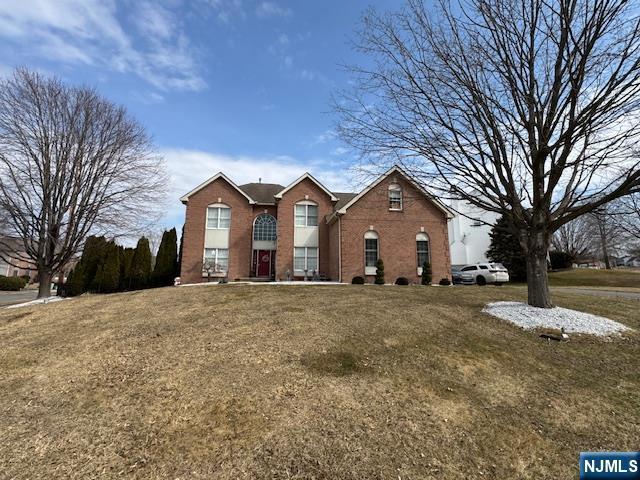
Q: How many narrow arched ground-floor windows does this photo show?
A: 2